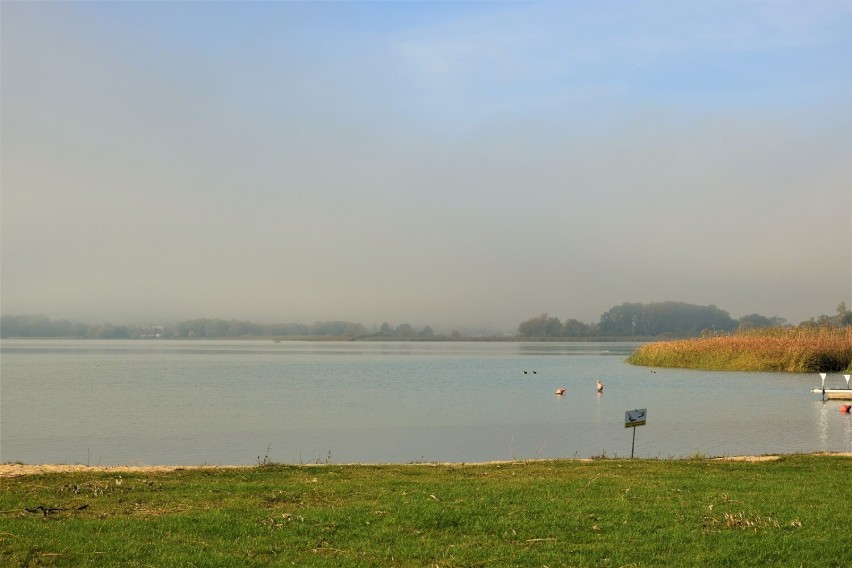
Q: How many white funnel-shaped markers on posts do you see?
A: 2